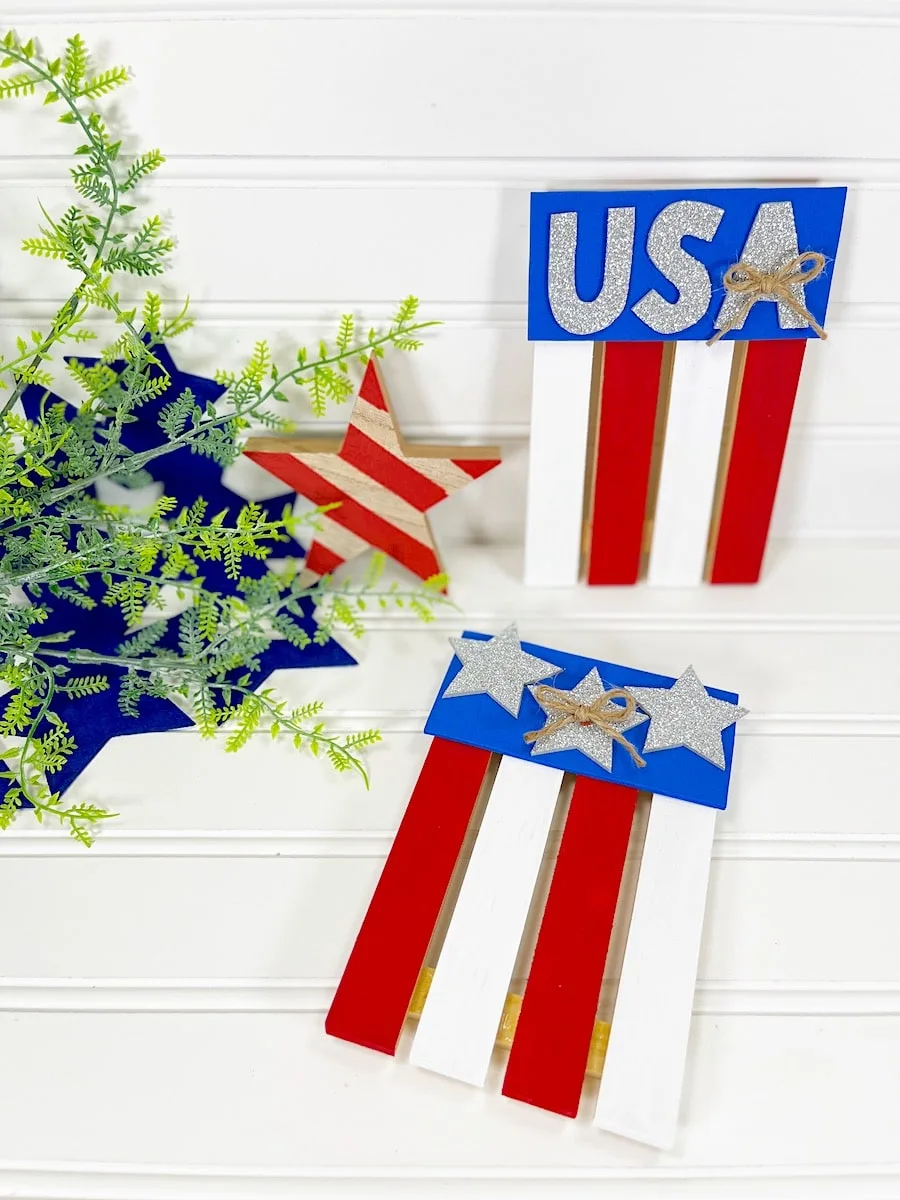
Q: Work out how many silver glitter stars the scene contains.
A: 3